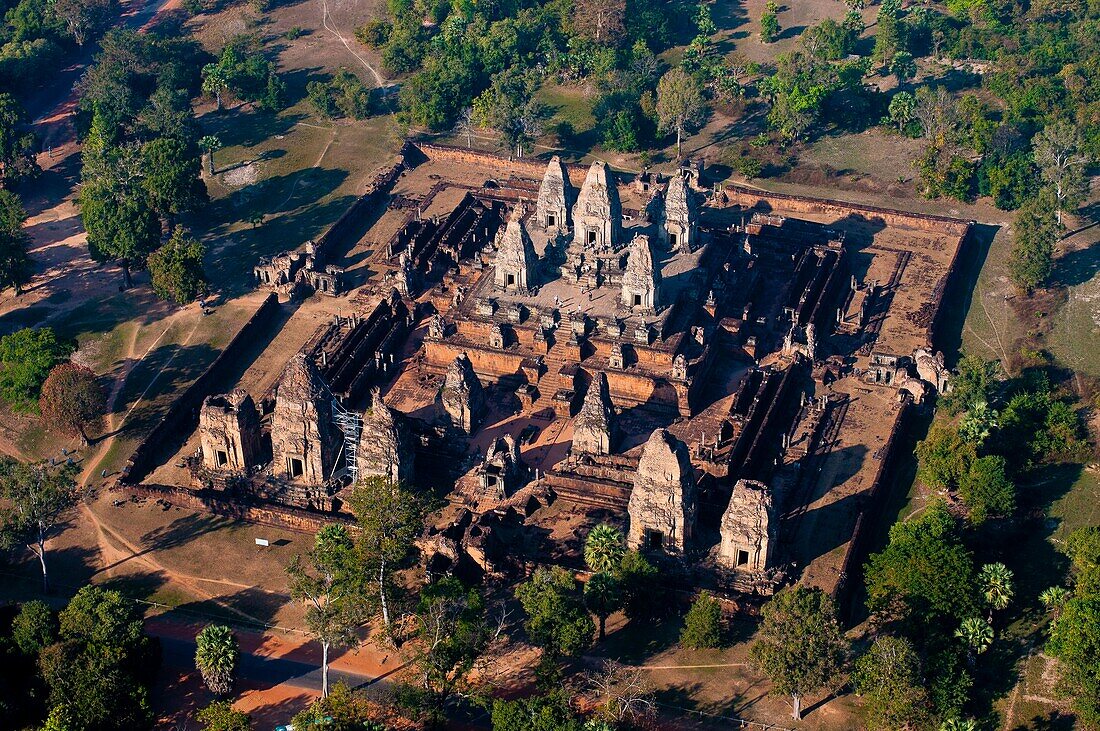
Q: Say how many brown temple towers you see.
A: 12